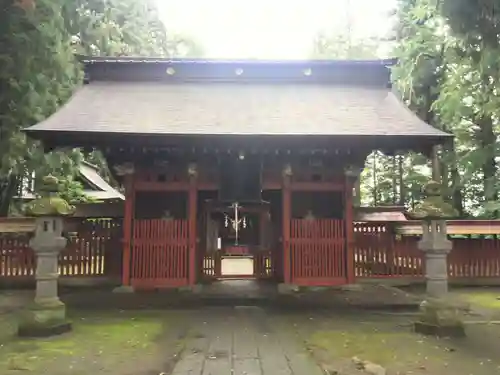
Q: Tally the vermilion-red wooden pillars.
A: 4